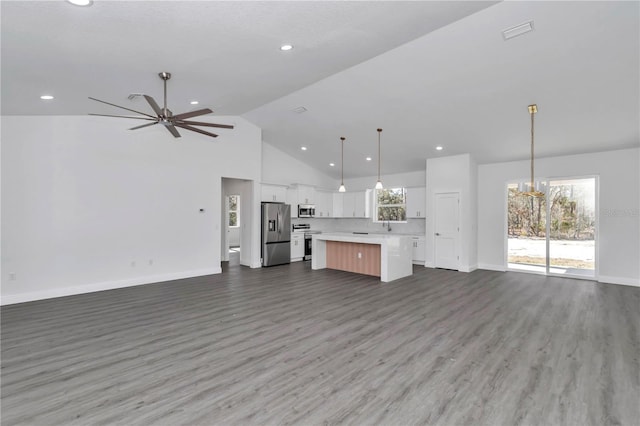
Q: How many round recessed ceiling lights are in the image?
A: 8